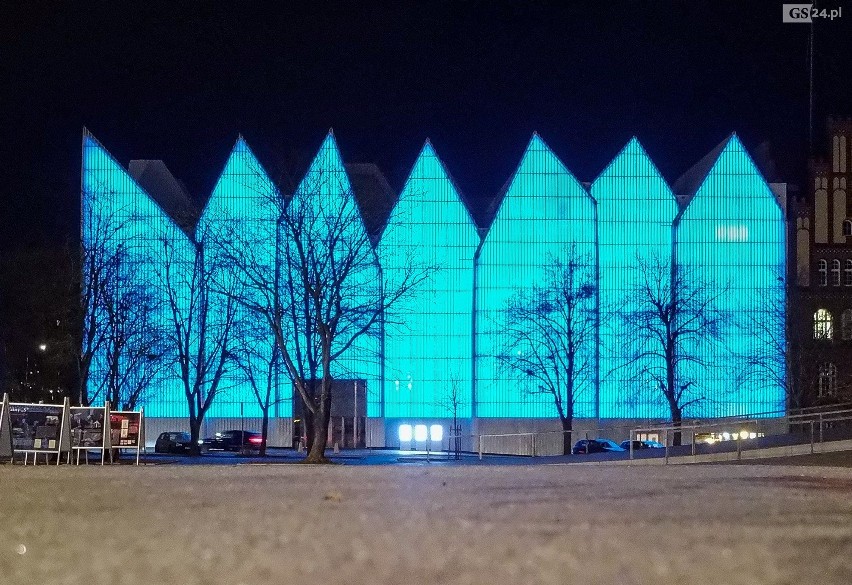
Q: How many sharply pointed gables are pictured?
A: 7